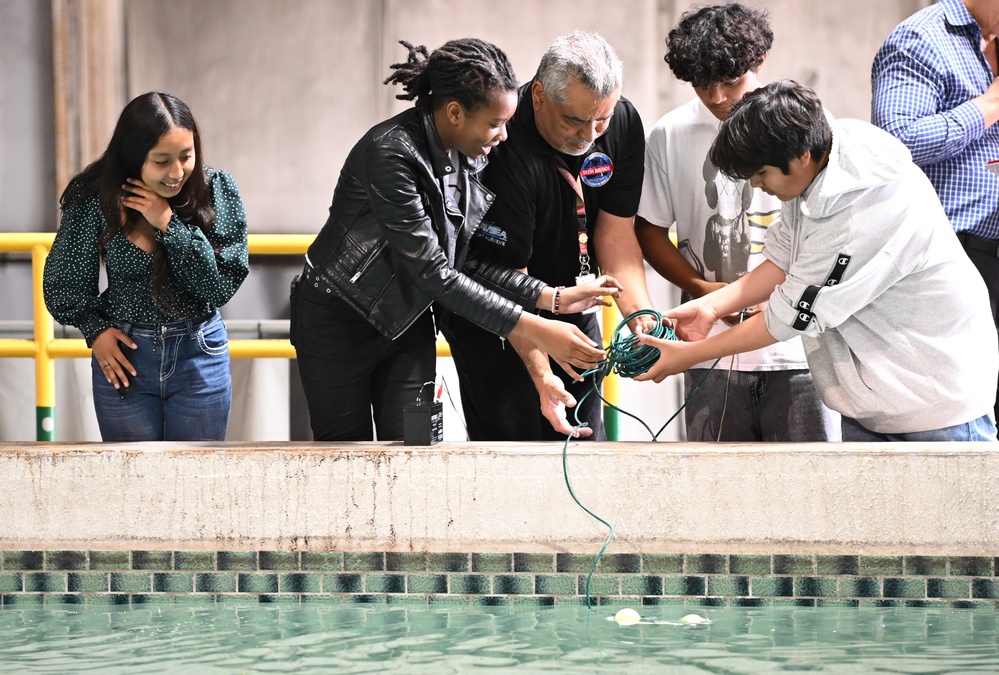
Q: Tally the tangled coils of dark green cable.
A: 1